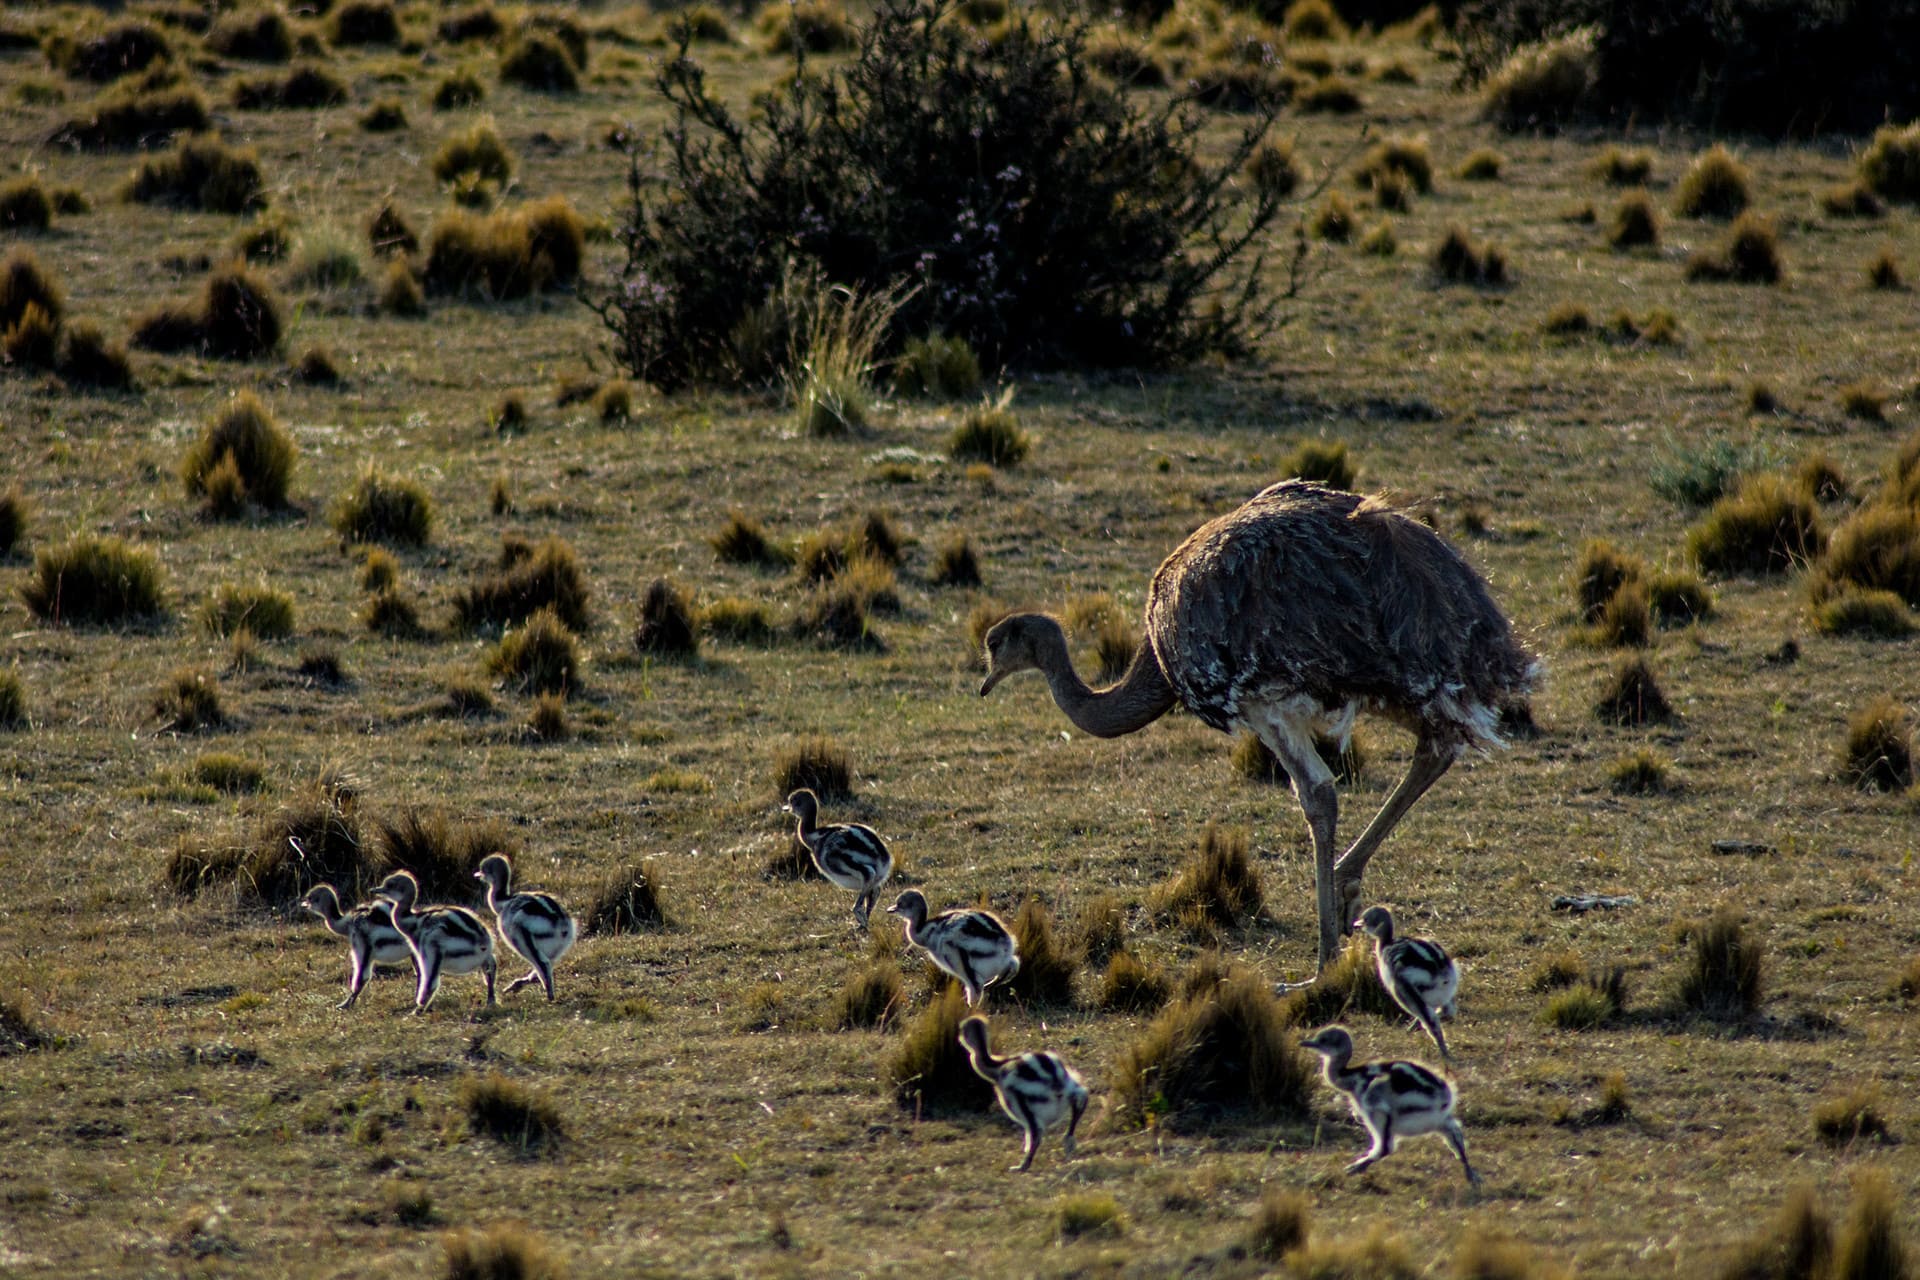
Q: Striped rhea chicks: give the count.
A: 8